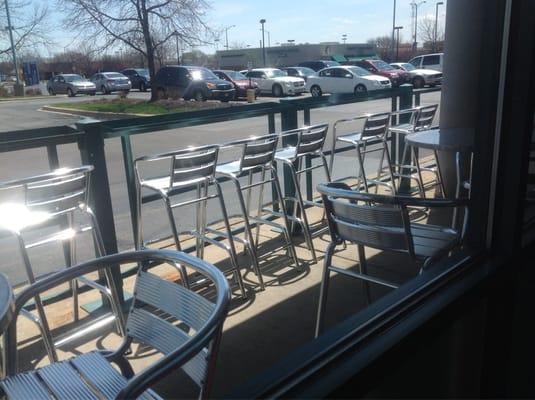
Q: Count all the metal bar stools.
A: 6